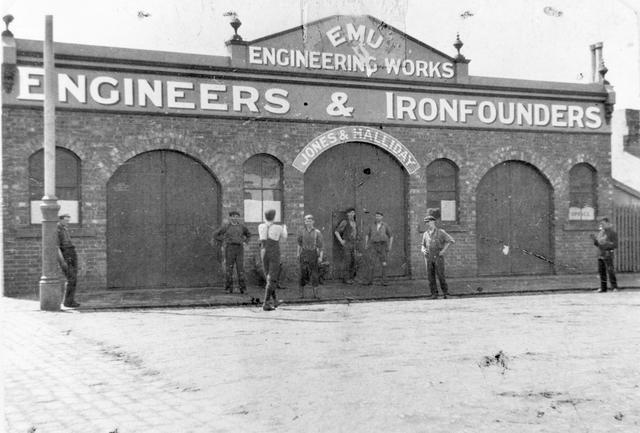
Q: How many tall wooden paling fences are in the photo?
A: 1